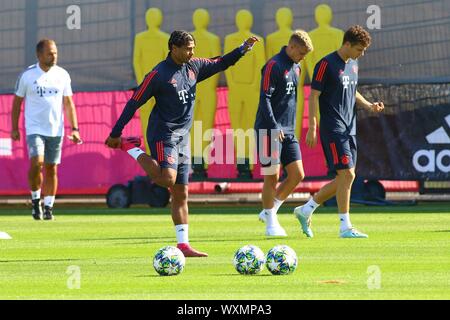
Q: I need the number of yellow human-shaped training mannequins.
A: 5